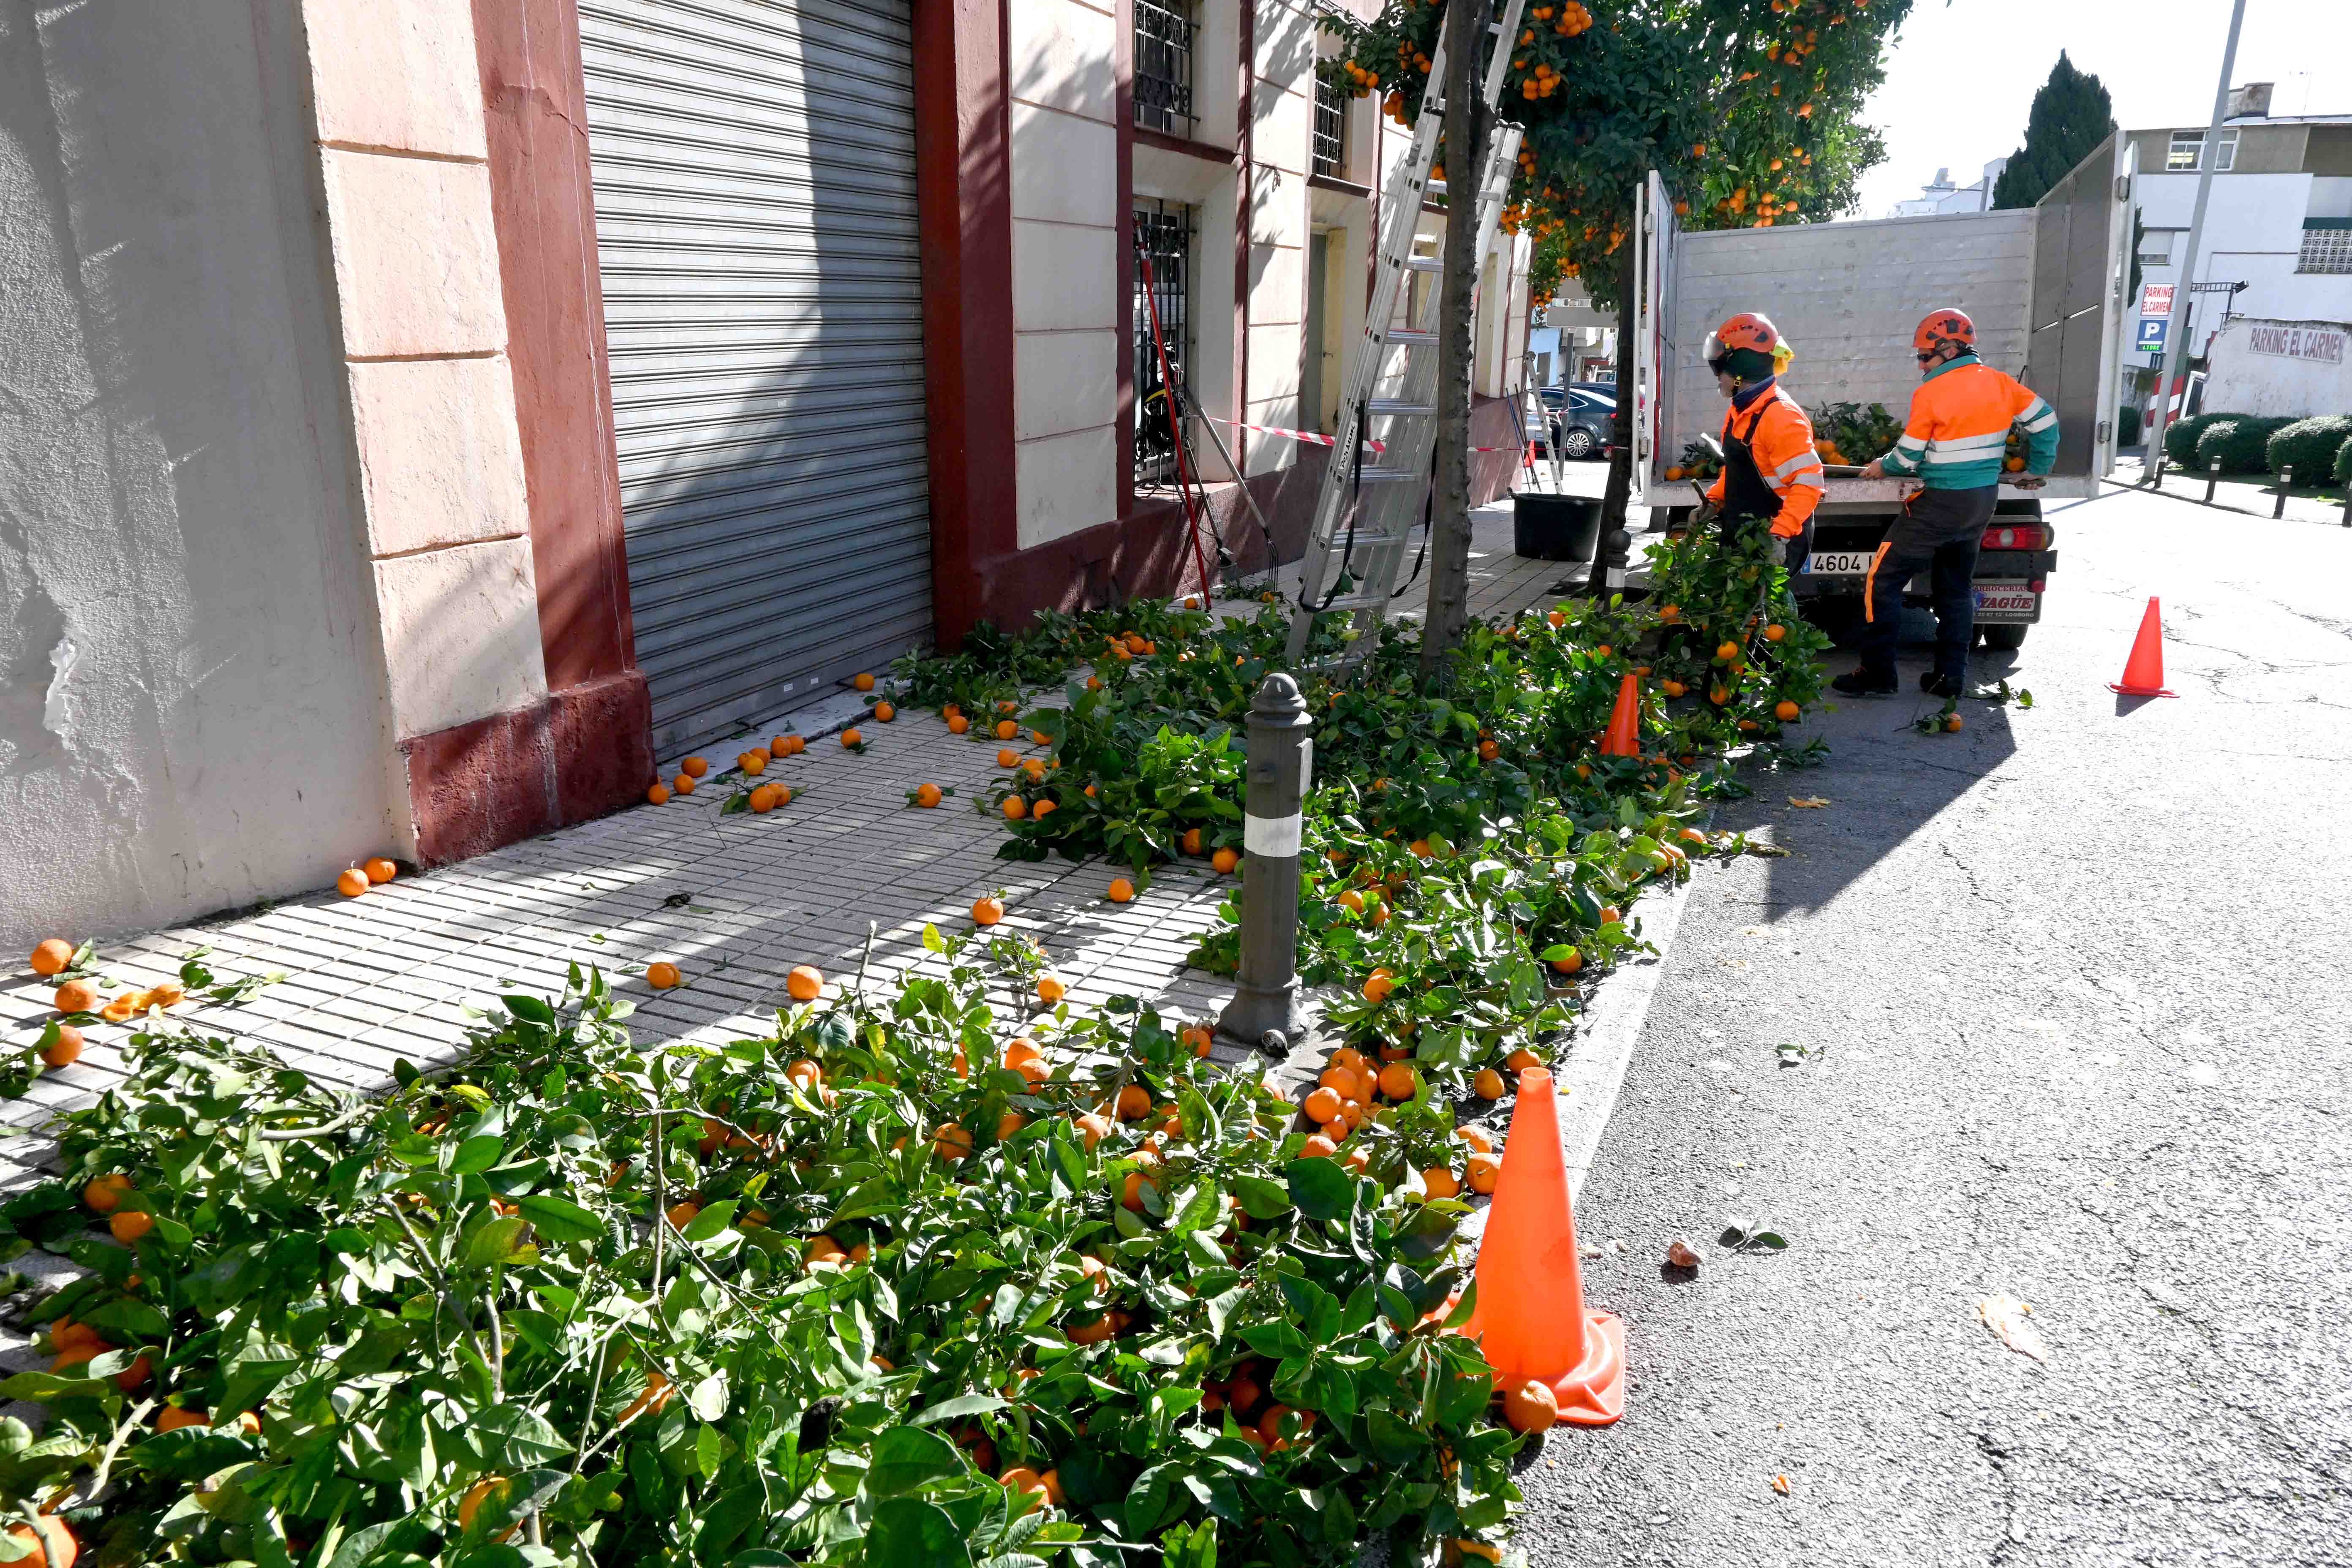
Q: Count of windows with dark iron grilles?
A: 3